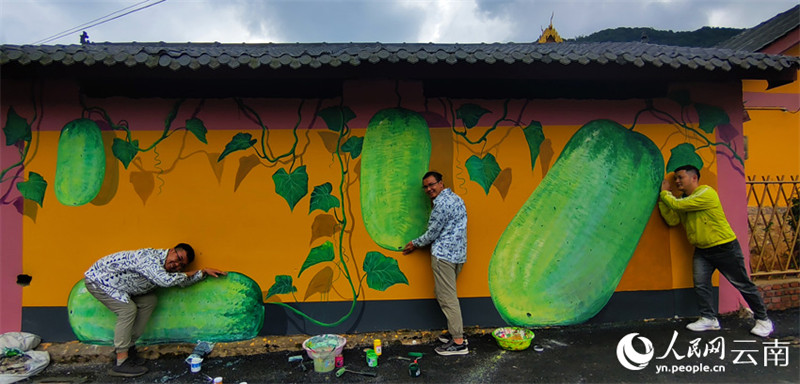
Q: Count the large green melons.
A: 4